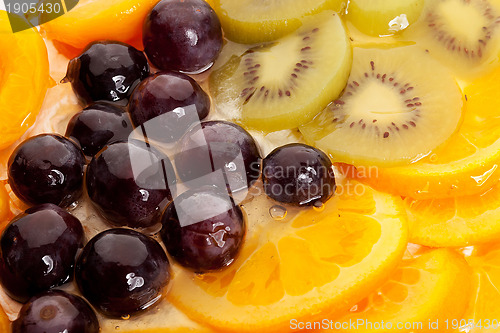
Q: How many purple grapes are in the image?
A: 12